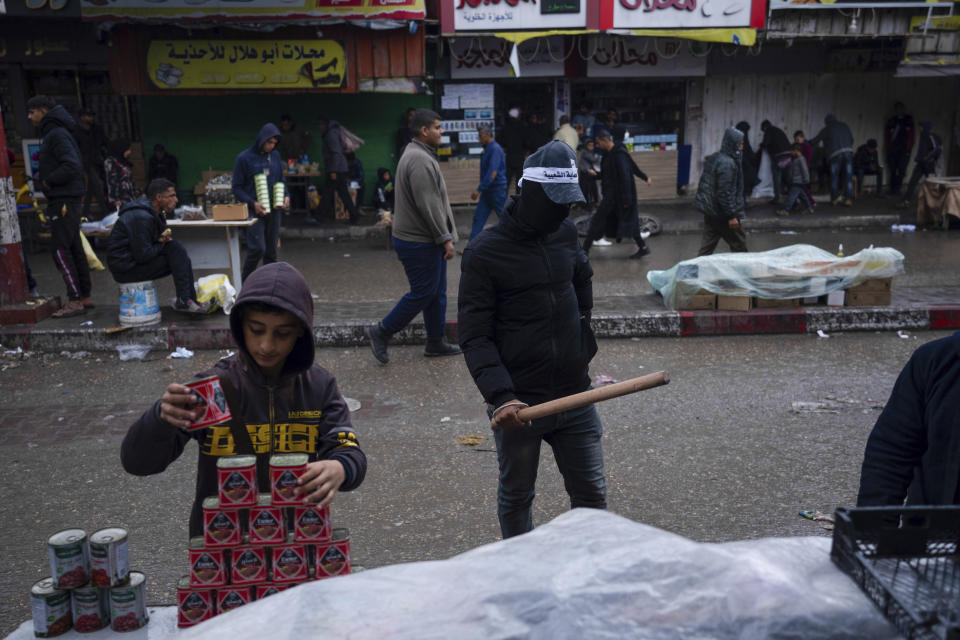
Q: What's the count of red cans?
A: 13